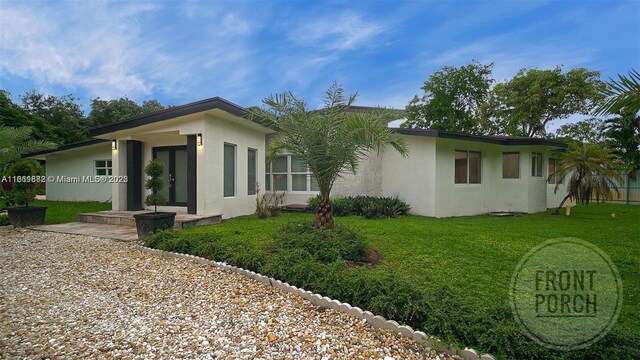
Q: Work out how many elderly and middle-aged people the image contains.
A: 0